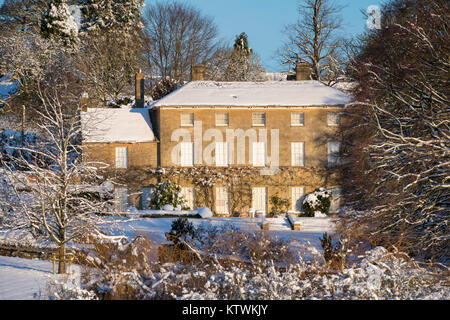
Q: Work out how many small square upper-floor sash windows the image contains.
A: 5